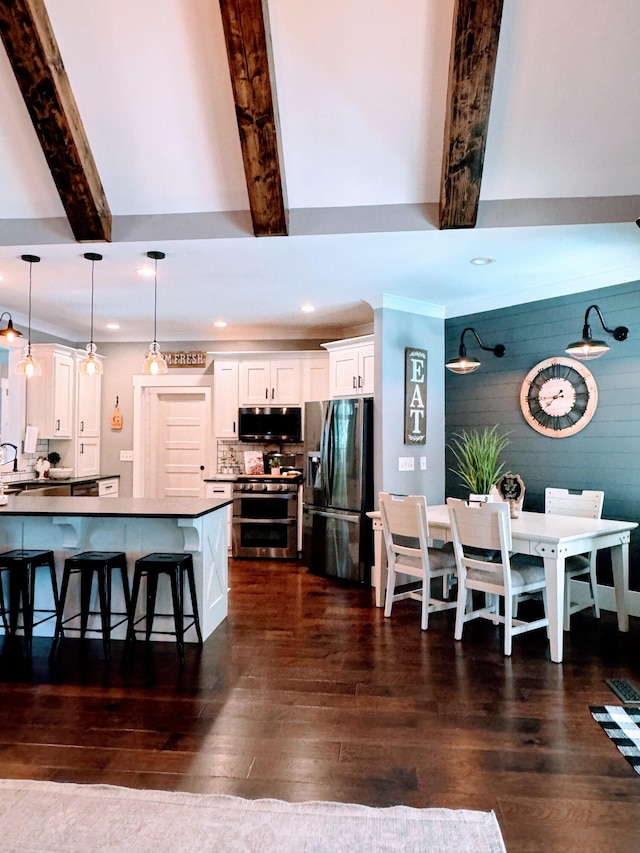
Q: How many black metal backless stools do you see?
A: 3